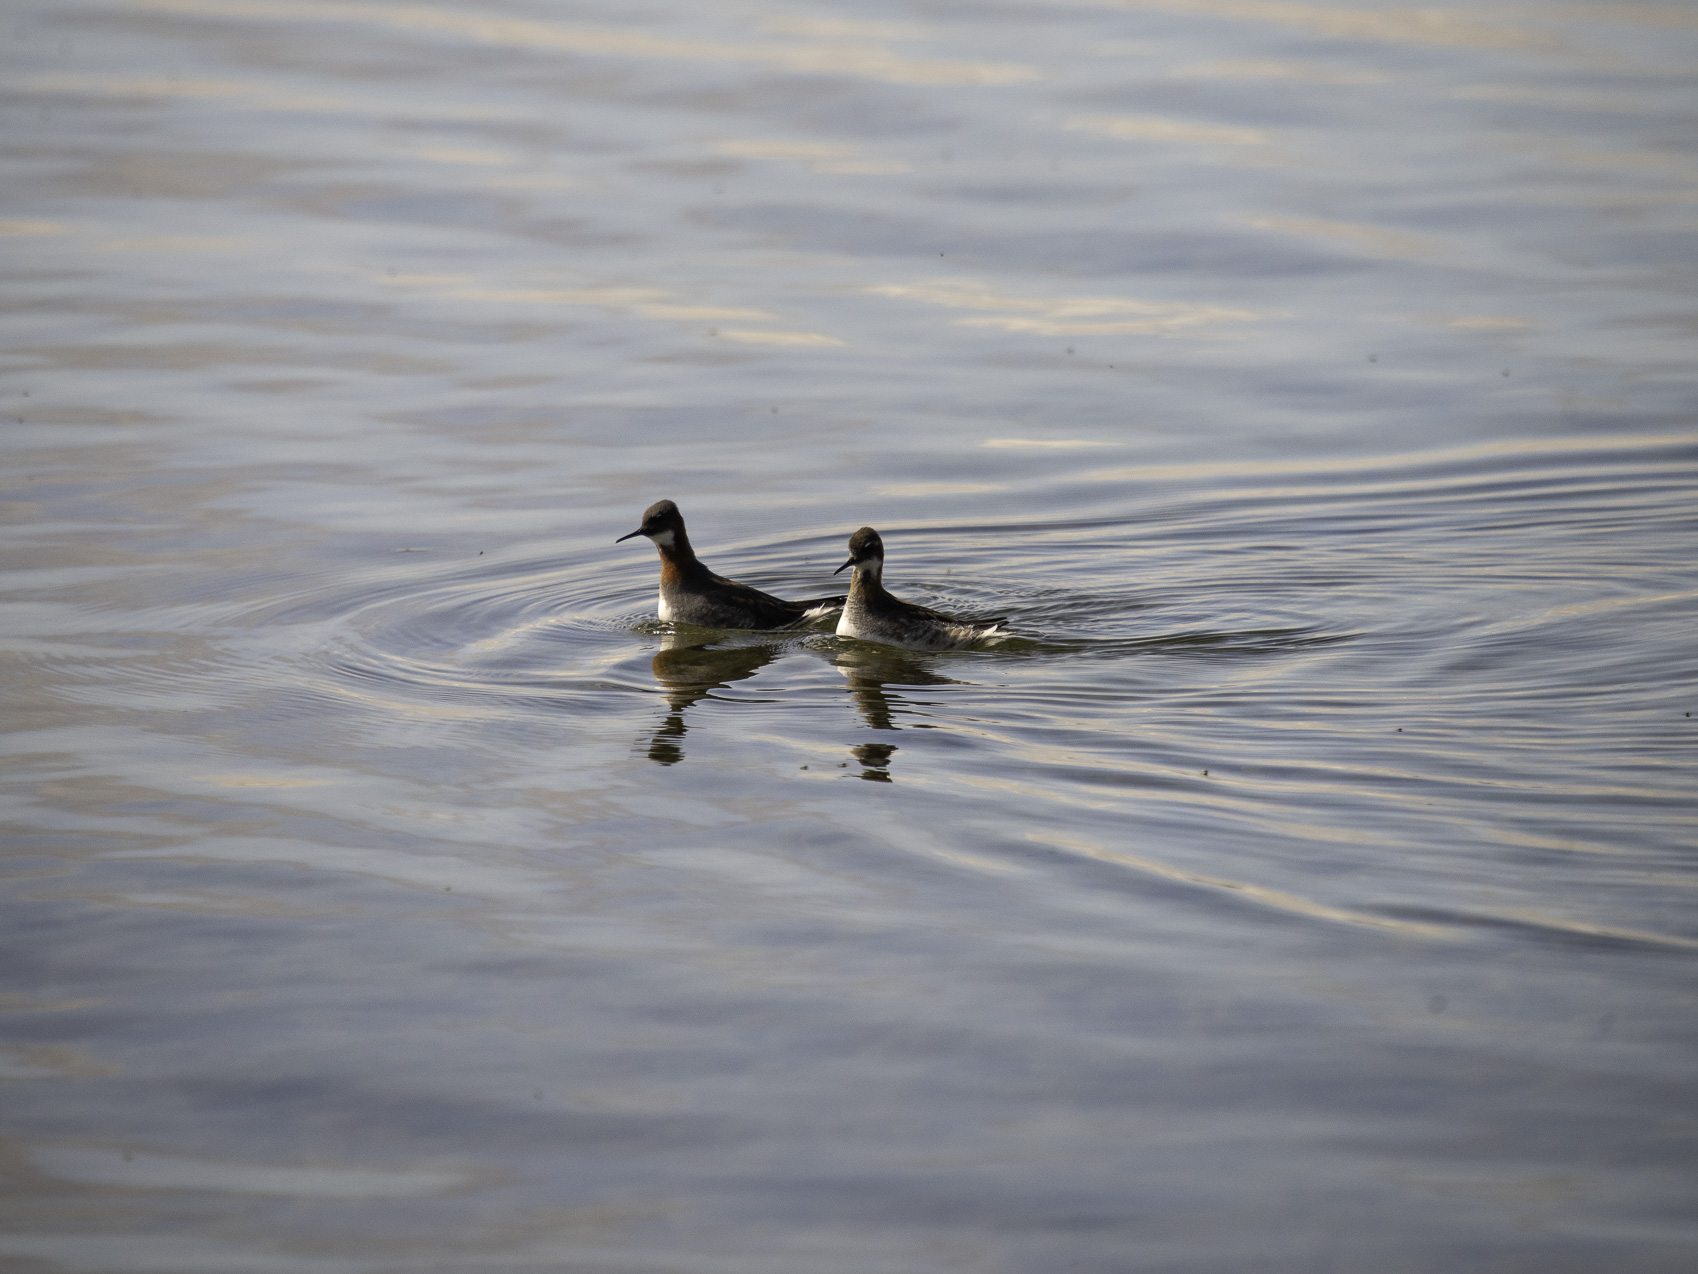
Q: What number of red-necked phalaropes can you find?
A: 2